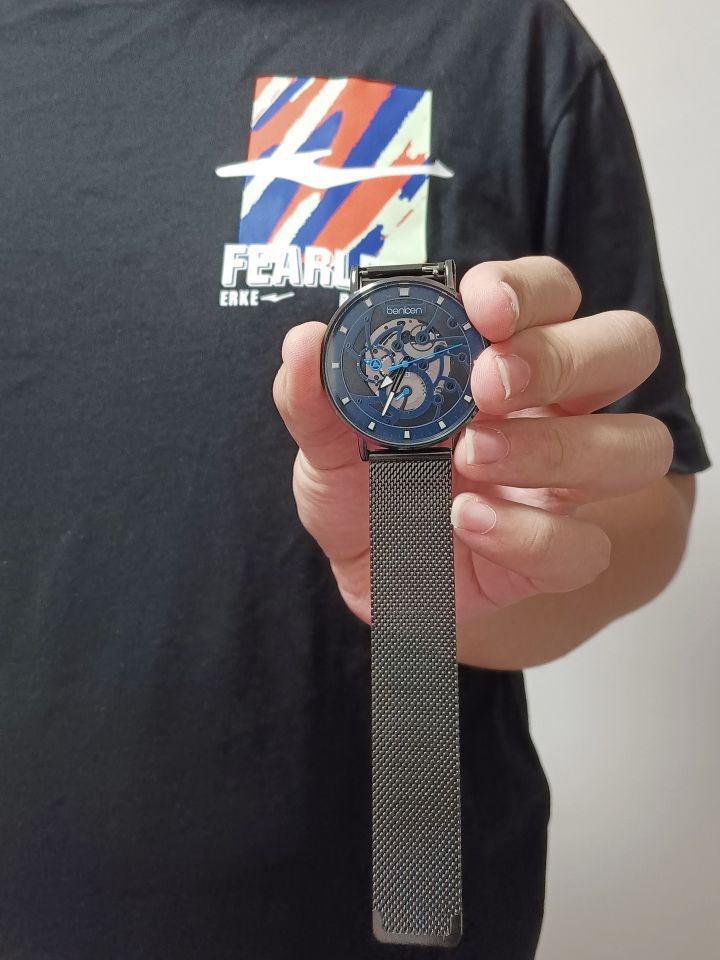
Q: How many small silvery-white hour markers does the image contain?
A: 11